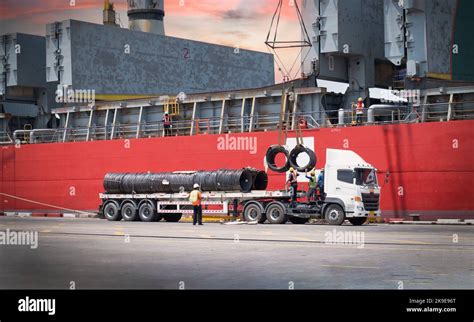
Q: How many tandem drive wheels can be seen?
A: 2